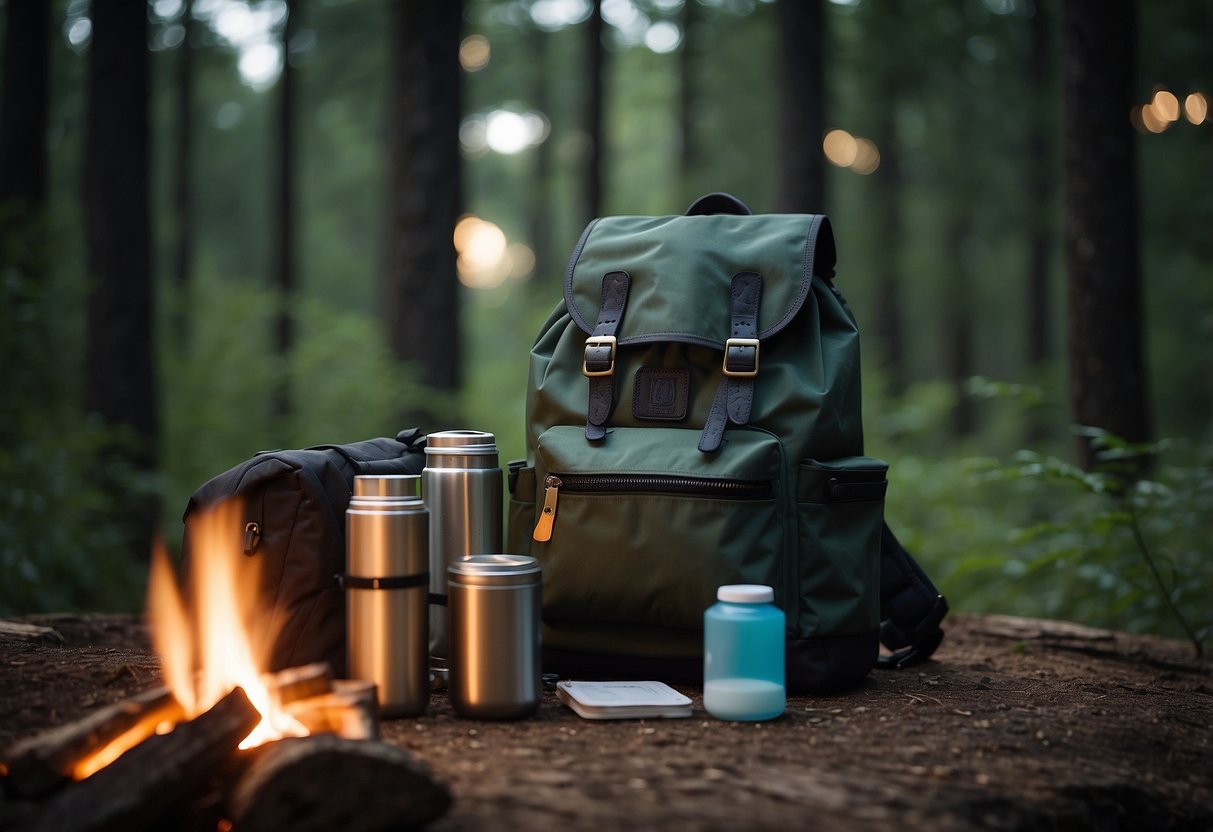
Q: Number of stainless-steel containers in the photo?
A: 3